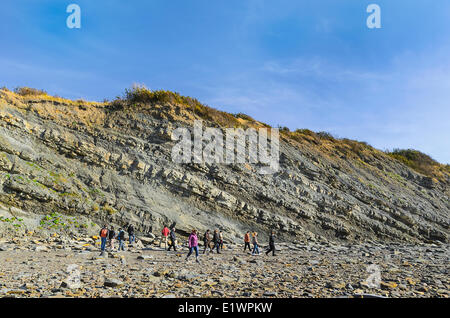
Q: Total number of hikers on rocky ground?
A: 13